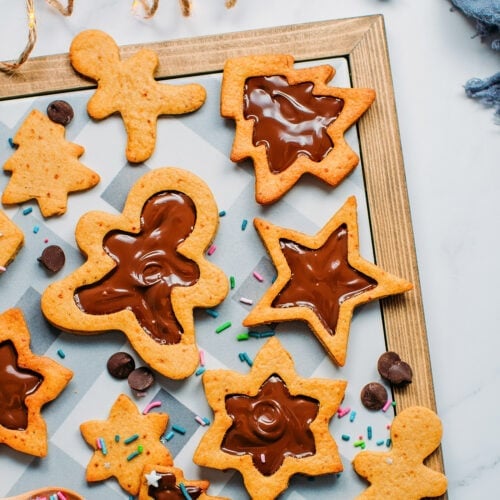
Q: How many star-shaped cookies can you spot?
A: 4